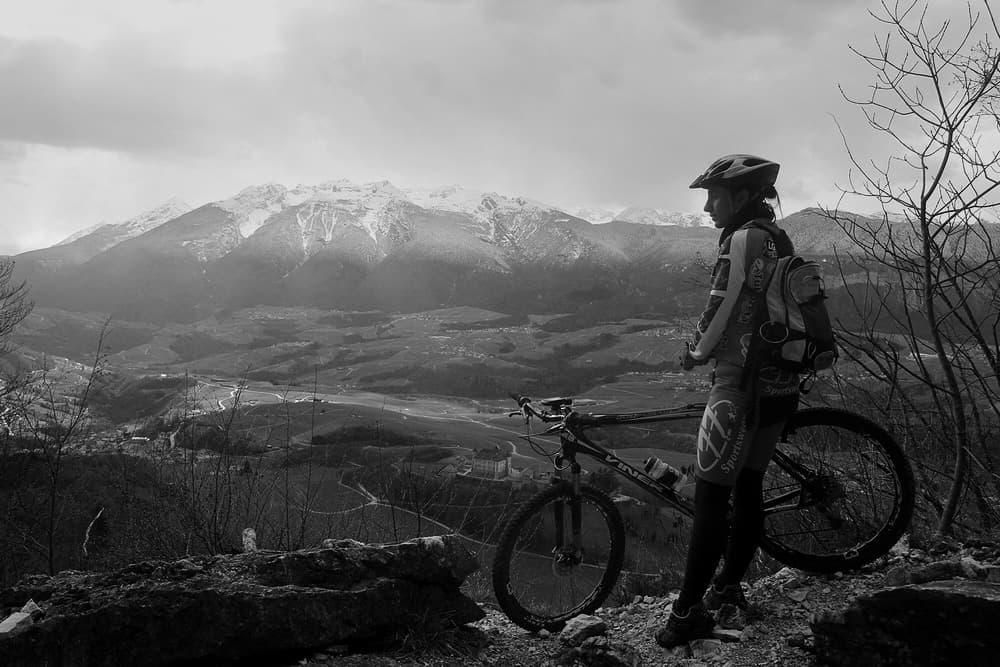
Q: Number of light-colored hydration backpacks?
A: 1